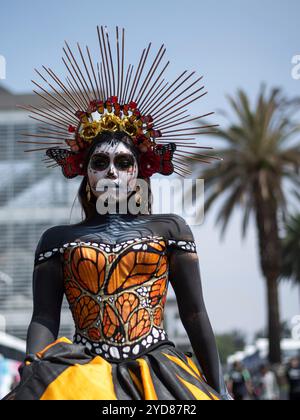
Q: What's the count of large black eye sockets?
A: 2